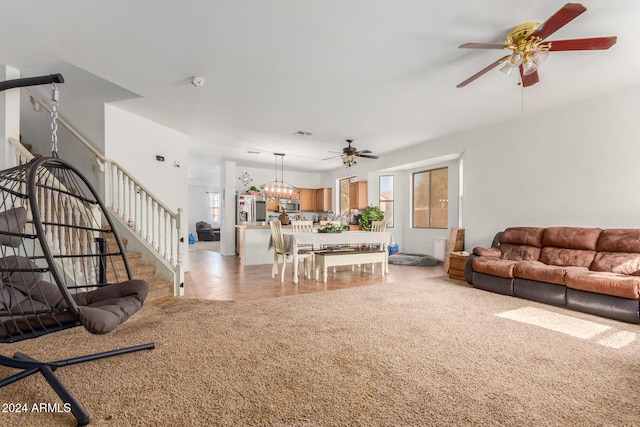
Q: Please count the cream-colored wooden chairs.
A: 4